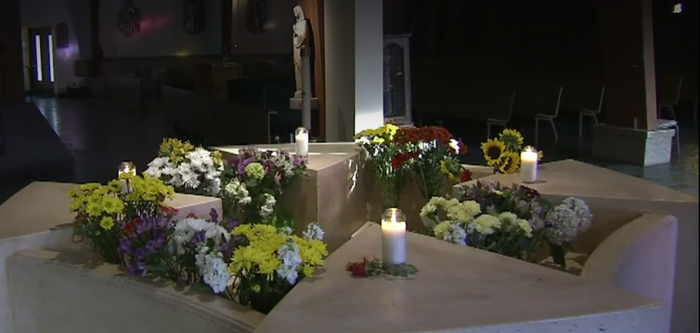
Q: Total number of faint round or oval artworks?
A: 3